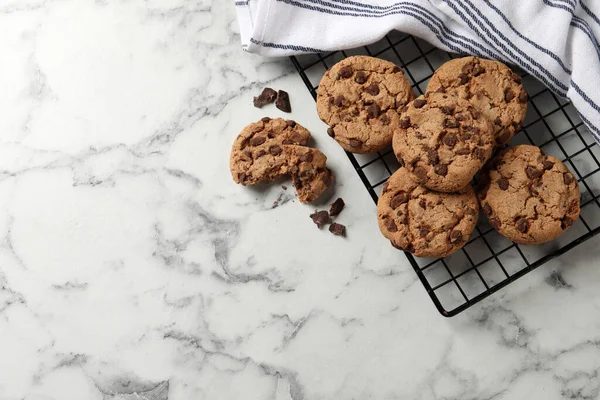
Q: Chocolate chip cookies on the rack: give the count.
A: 5